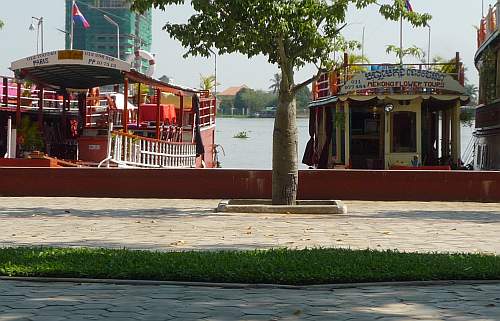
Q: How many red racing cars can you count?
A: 0